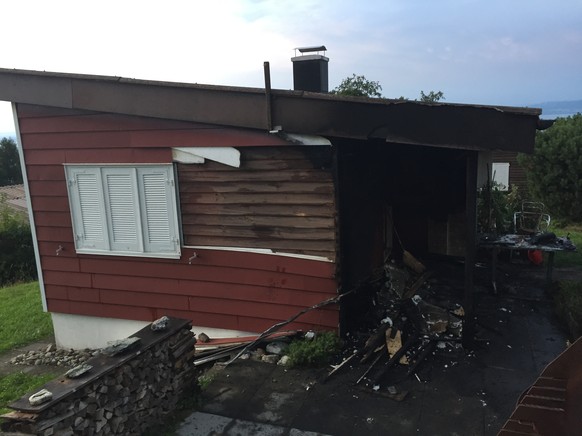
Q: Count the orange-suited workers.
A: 0